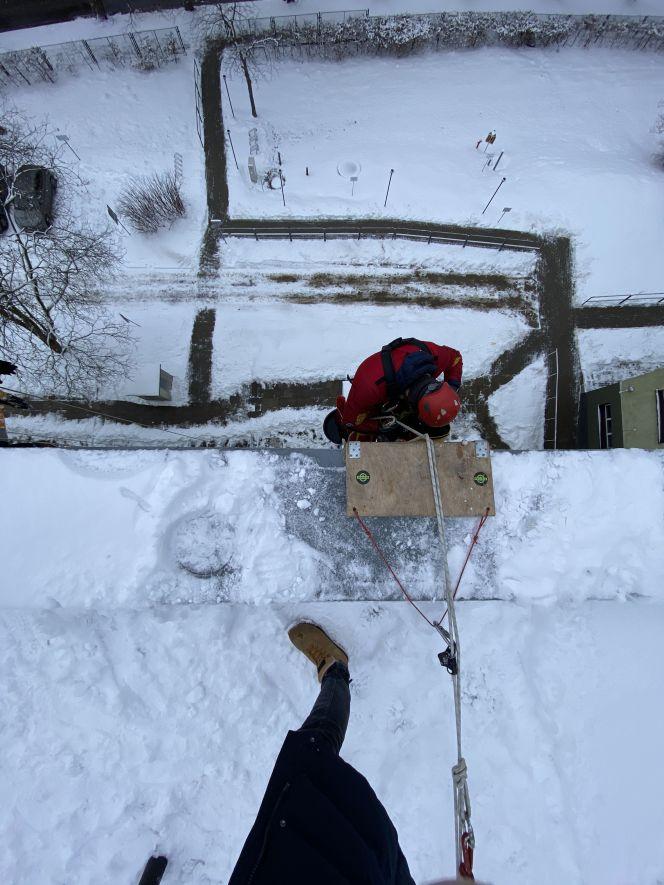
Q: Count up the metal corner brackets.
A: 2